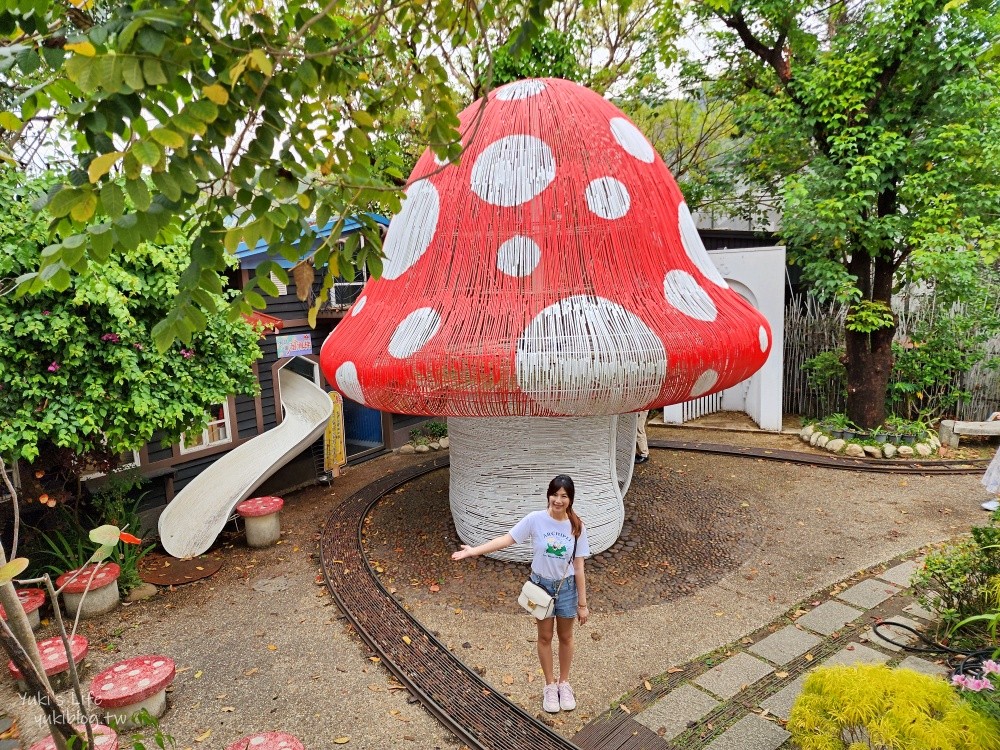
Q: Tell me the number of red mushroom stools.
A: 7